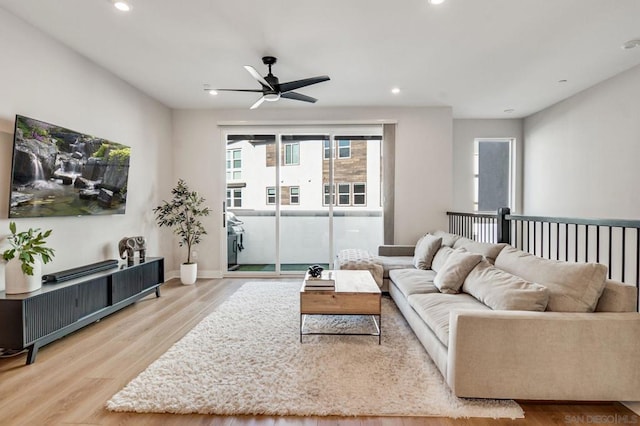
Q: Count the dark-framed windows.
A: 0